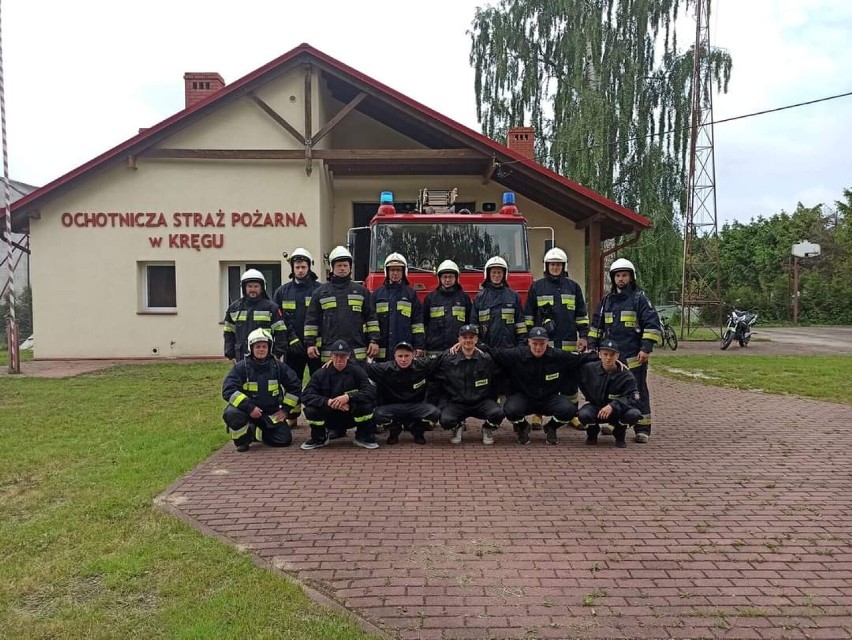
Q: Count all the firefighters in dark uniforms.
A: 14